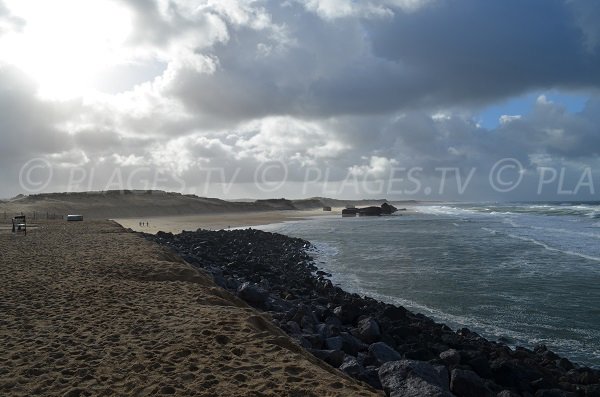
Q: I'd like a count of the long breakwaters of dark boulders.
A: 1